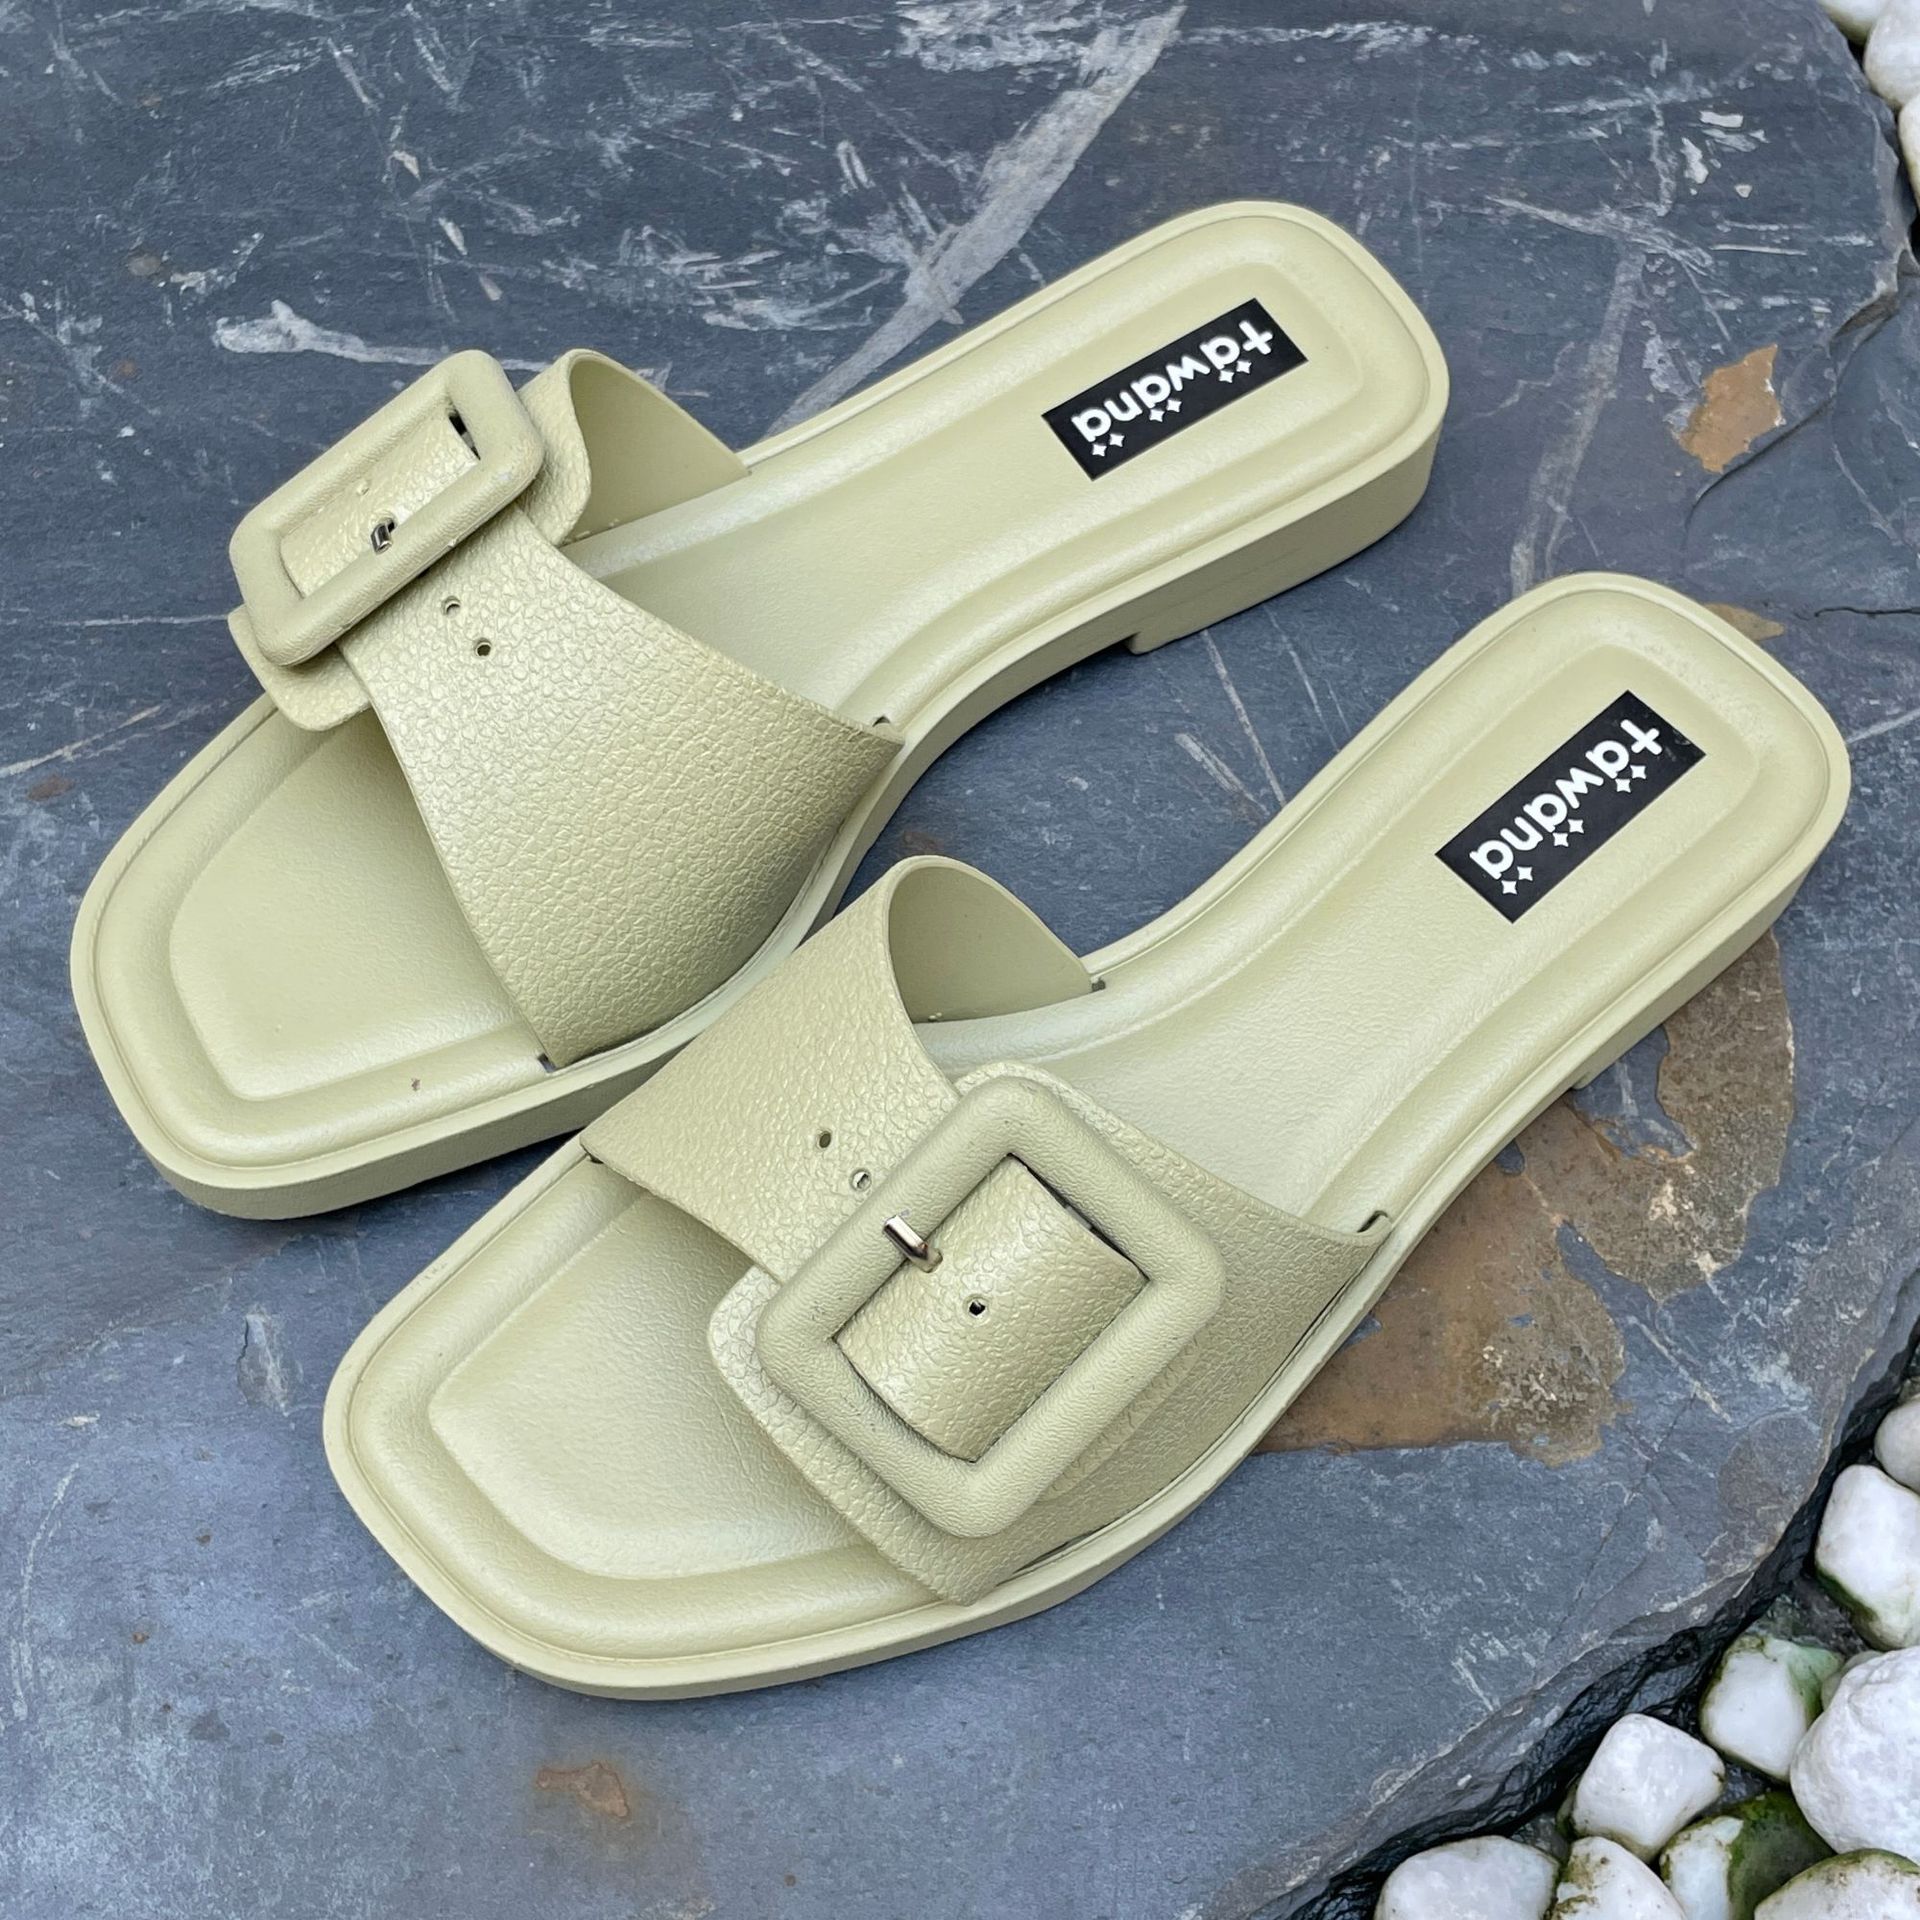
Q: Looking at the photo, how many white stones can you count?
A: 12